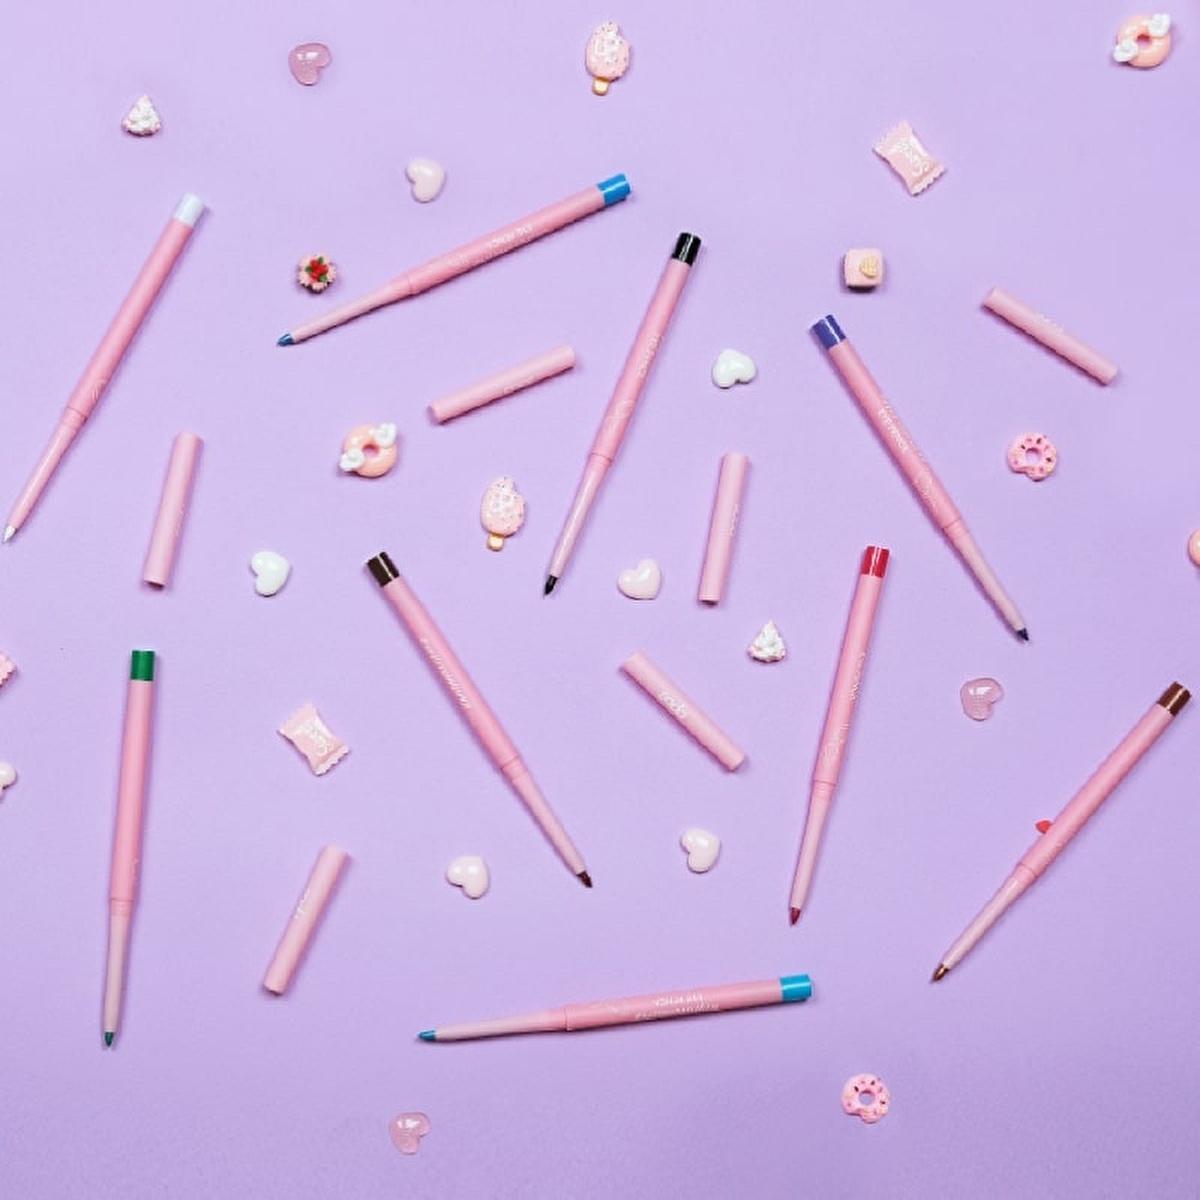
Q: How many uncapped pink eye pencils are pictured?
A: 9